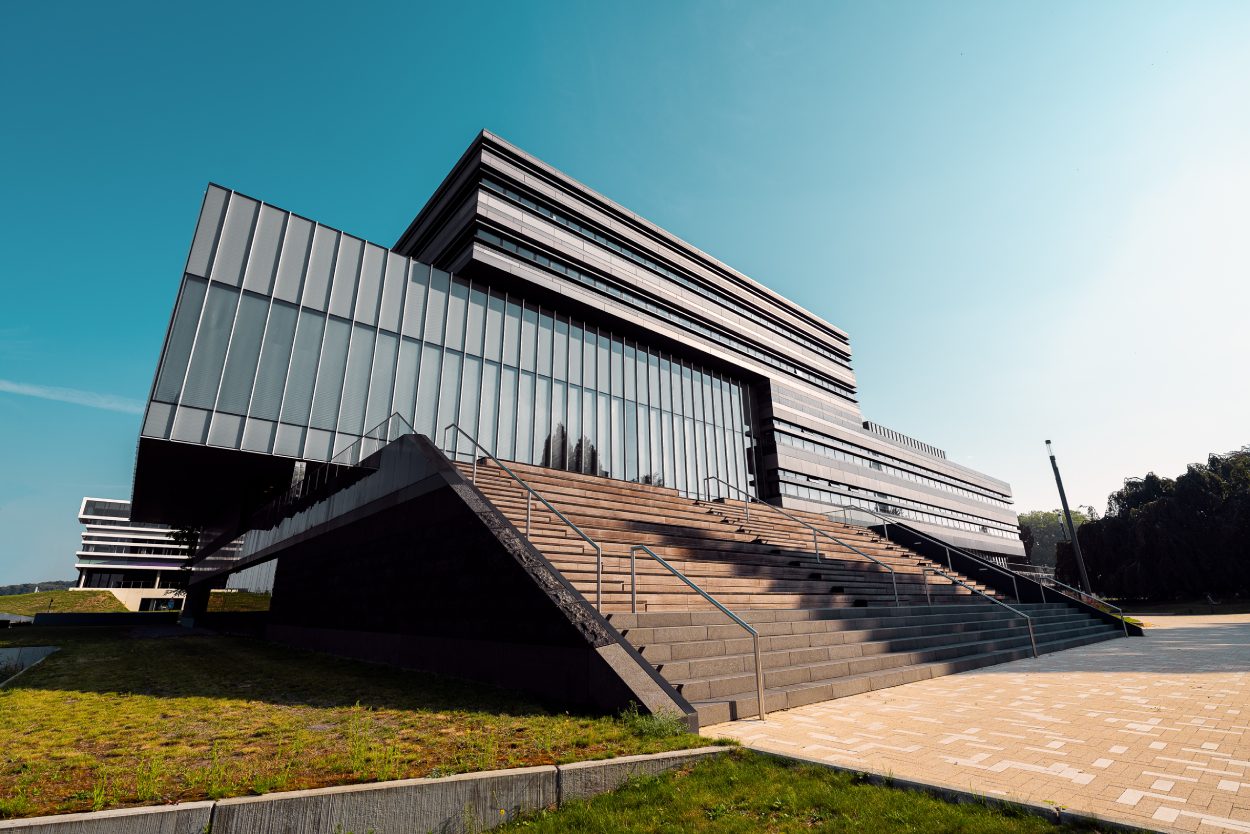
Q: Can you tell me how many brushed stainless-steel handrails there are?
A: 6